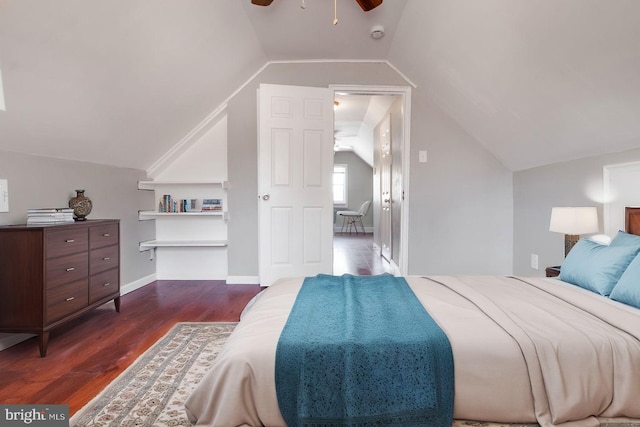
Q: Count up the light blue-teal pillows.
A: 3